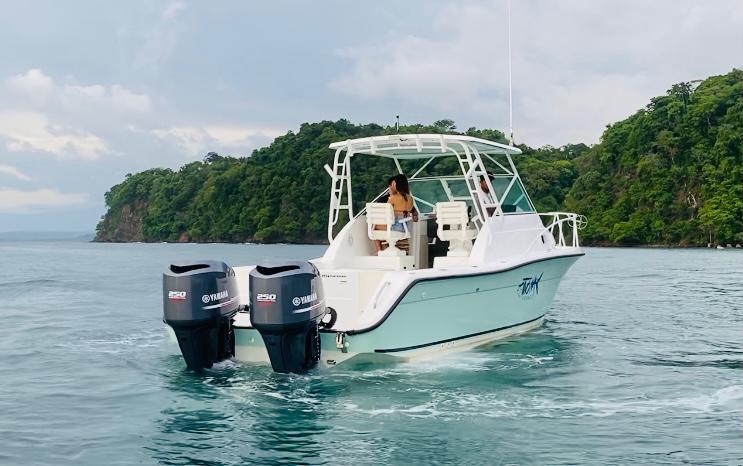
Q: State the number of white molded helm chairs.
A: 2